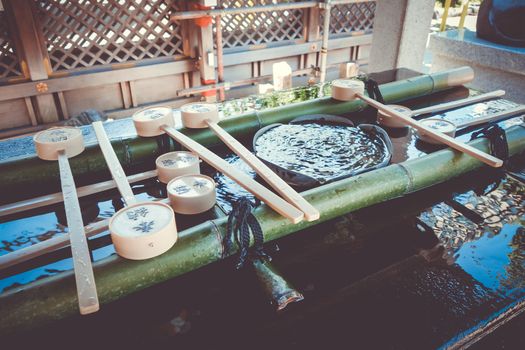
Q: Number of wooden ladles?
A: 9